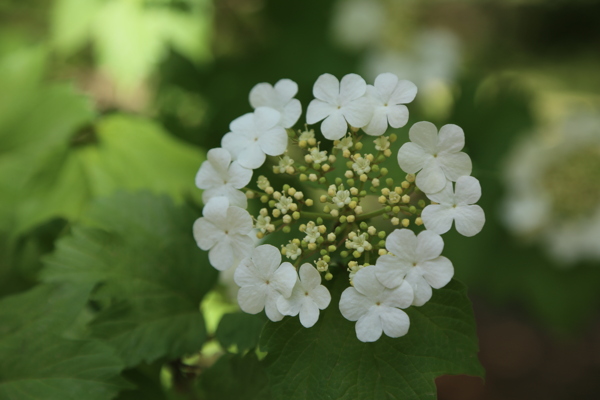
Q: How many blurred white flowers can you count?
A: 2